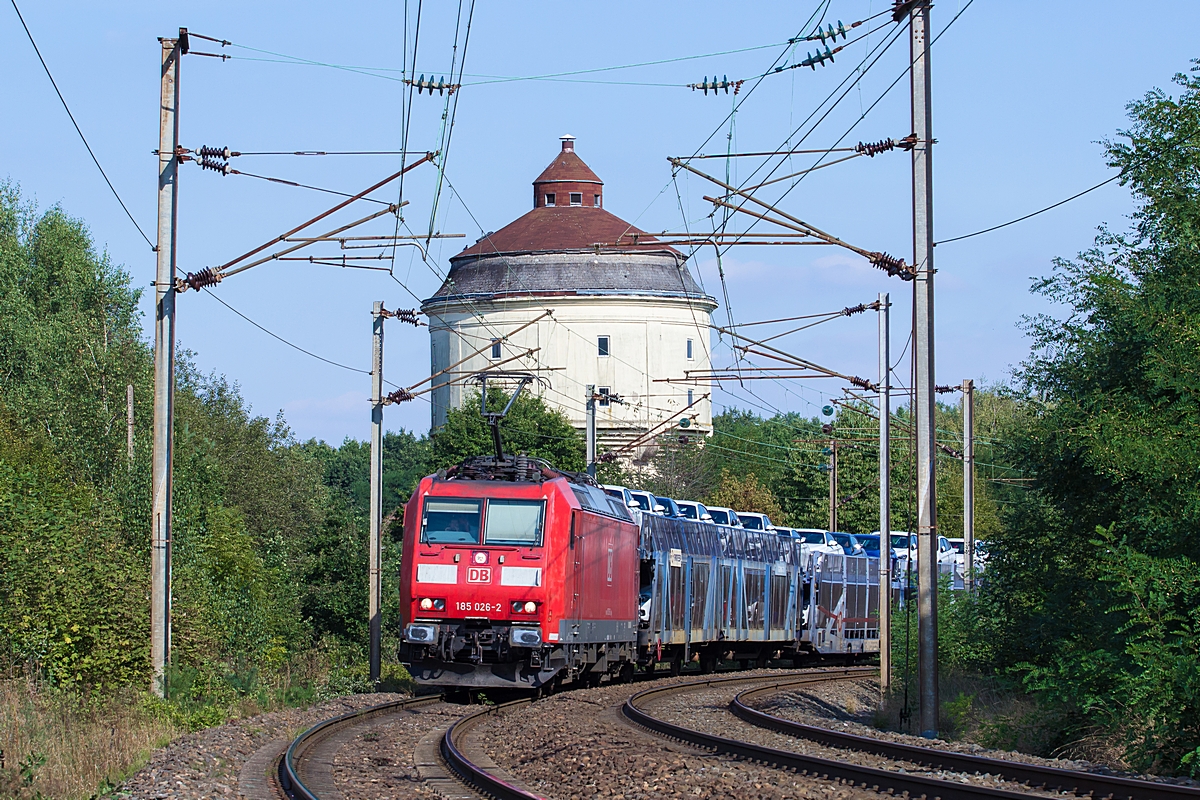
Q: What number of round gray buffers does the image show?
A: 2